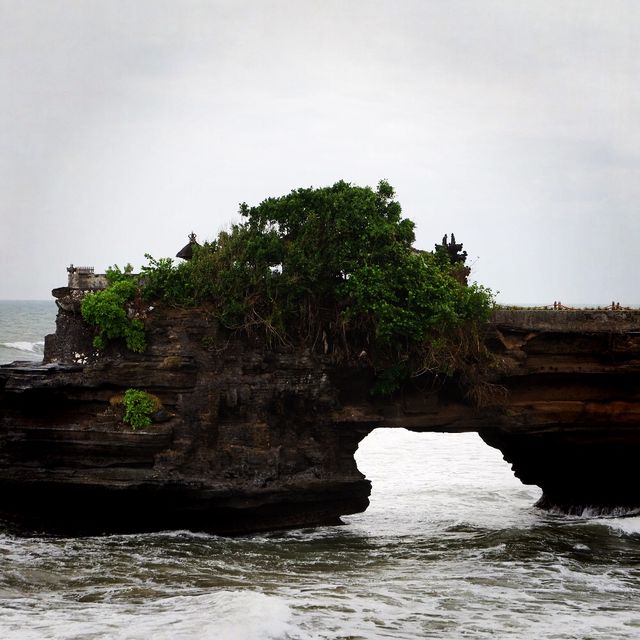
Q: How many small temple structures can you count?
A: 2